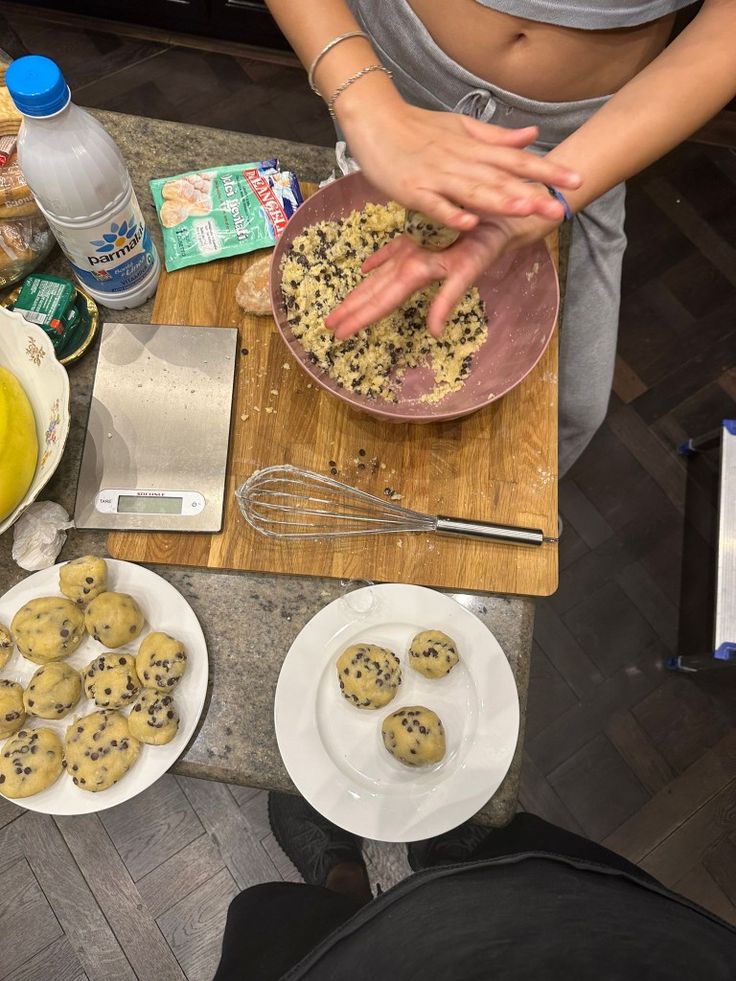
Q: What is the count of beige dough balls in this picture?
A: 15